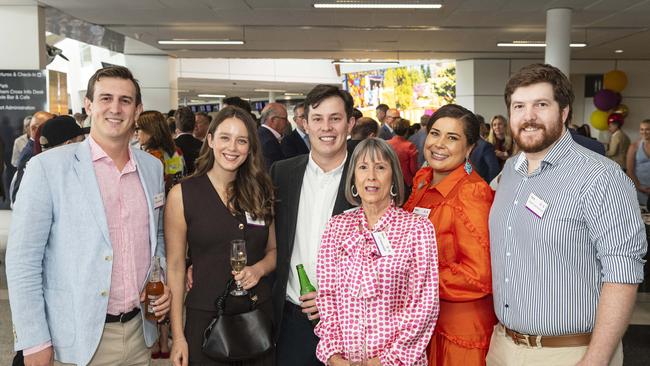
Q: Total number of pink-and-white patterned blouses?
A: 1